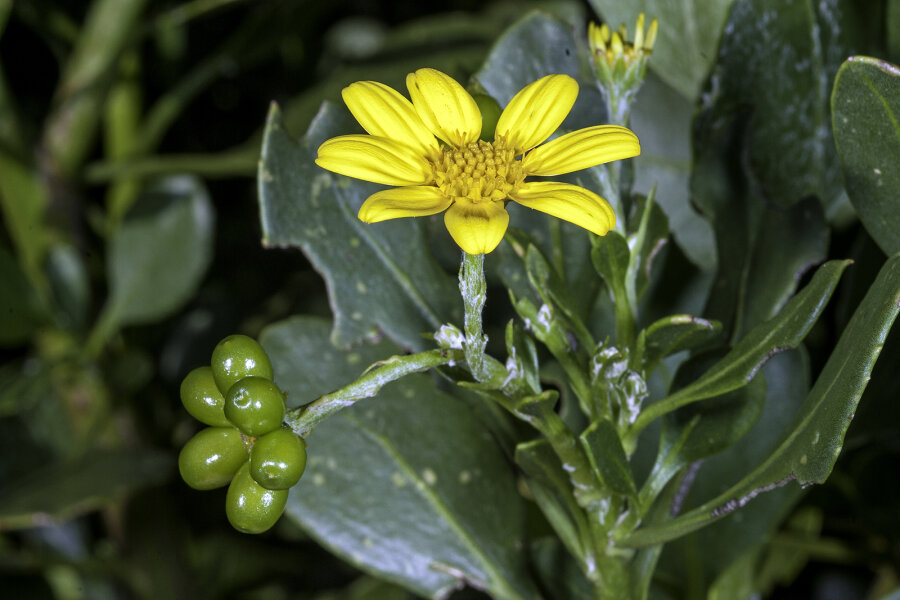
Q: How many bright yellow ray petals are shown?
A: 8